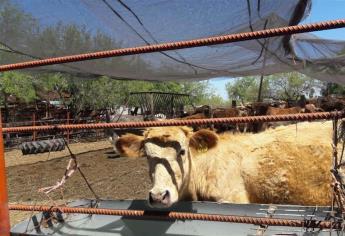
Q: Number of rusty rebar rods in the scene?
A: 3